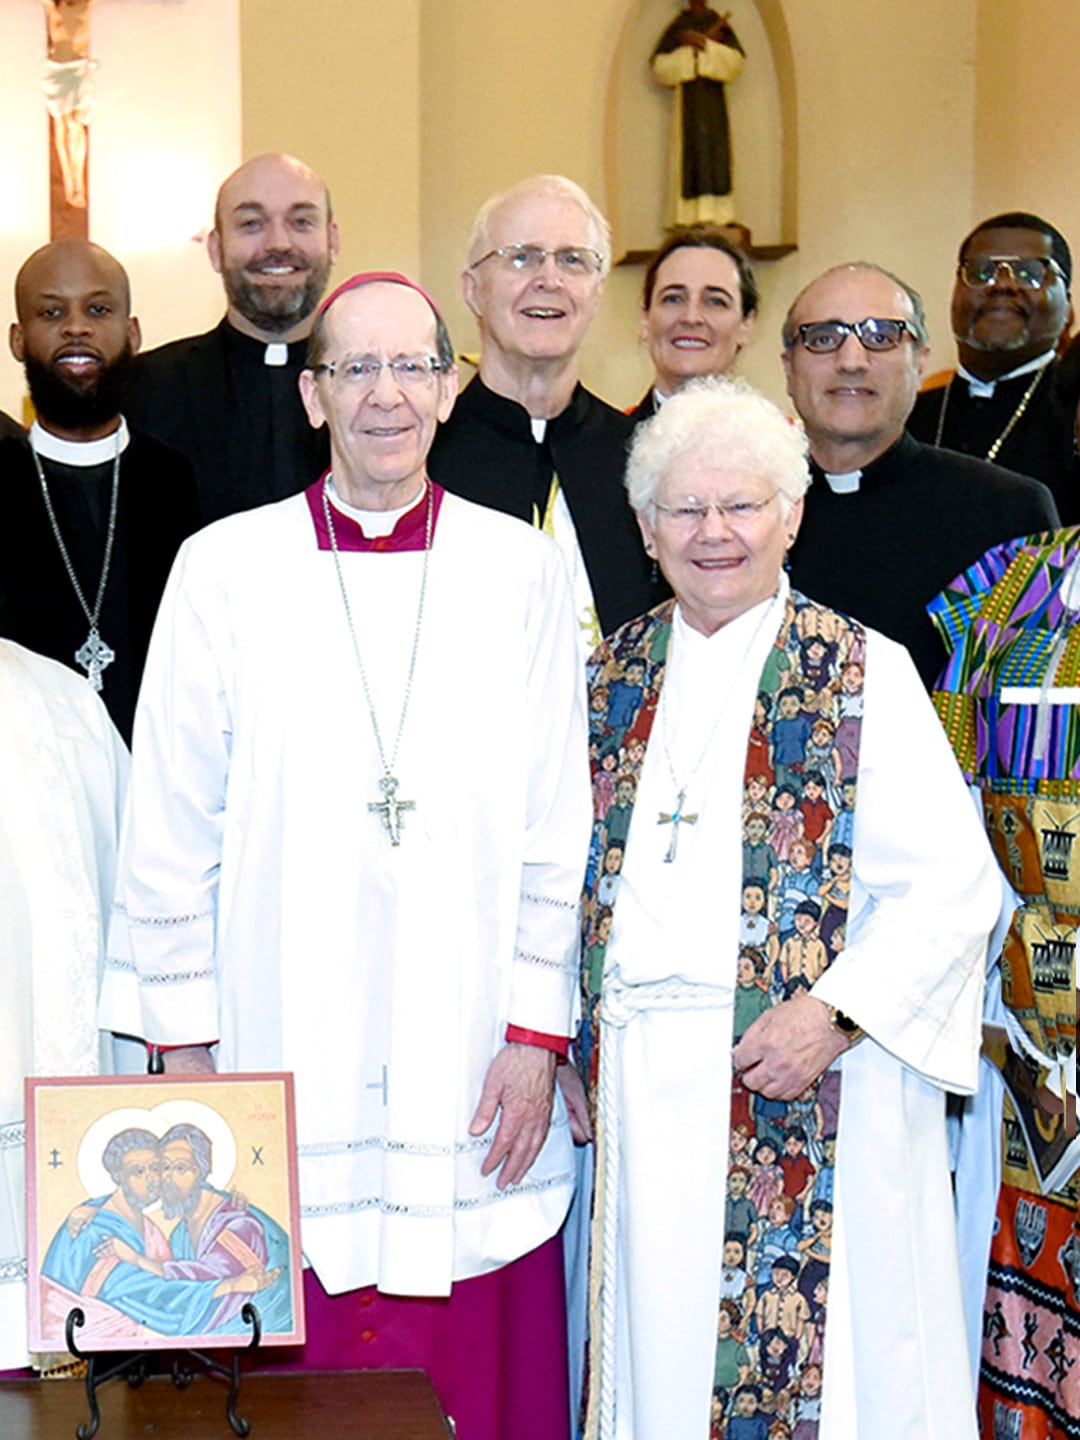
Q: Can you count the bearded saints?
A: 2